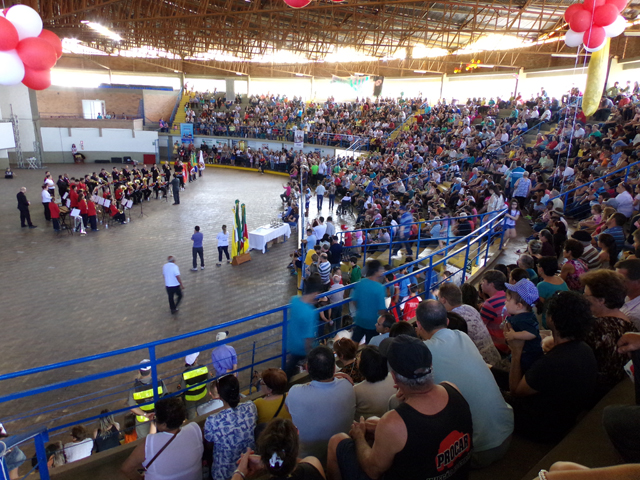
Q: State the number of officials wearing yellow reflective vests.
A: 2